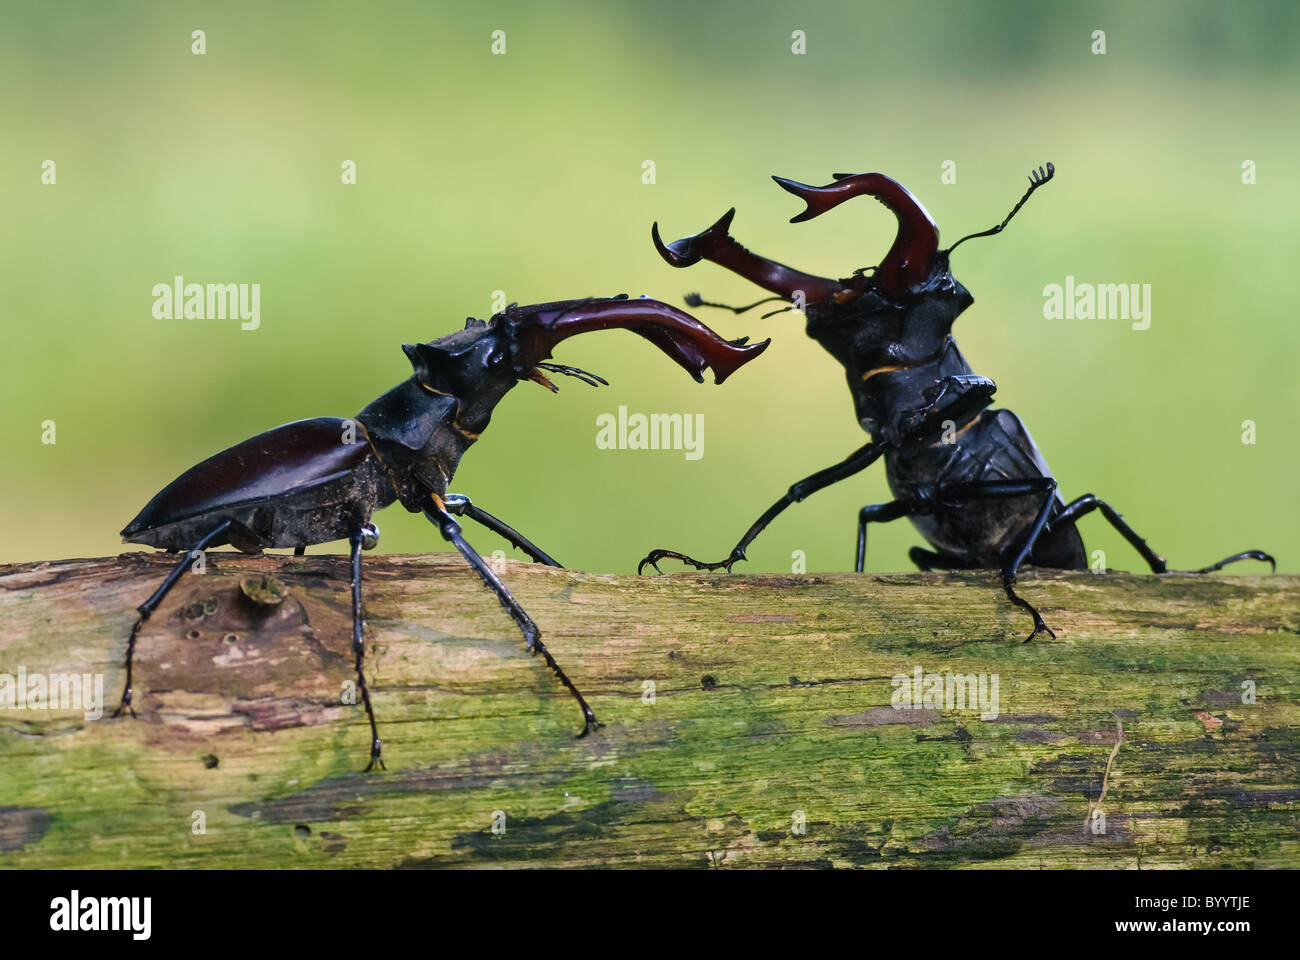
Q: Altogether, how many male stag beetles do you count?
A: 2